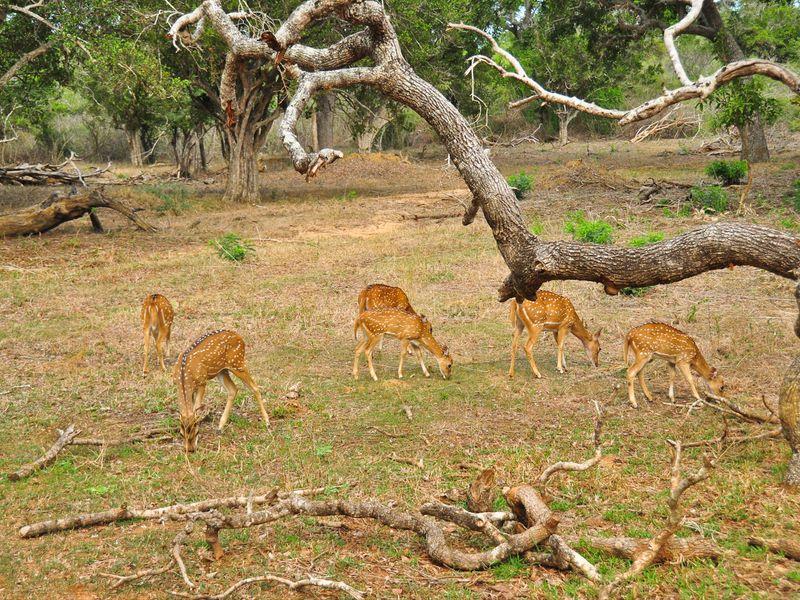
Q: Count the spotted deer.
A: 6